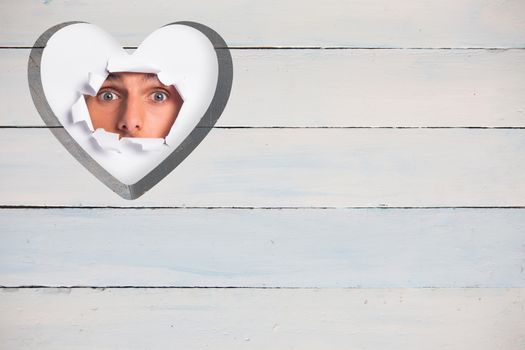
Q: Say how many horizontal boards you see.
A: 5